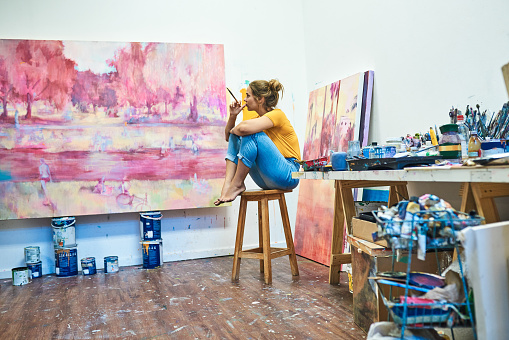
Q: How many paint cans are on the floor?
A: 9